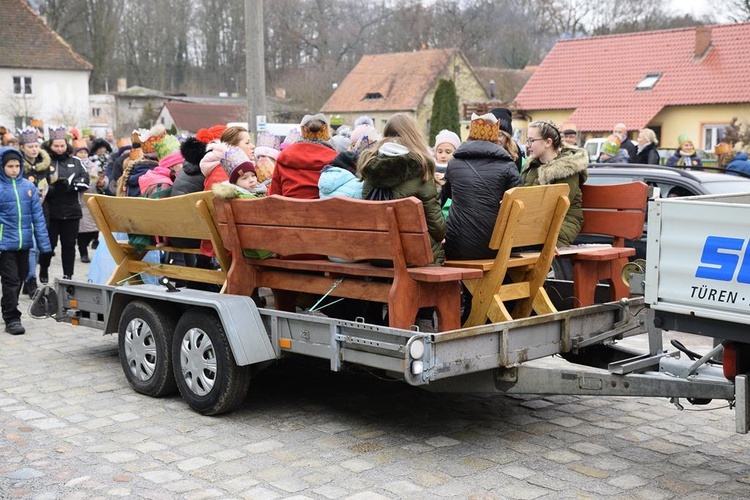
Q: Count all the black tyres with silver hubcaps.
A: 2